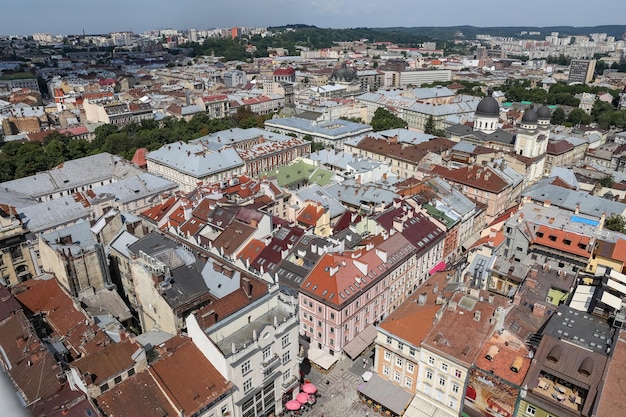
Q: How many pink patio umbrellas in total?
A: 3